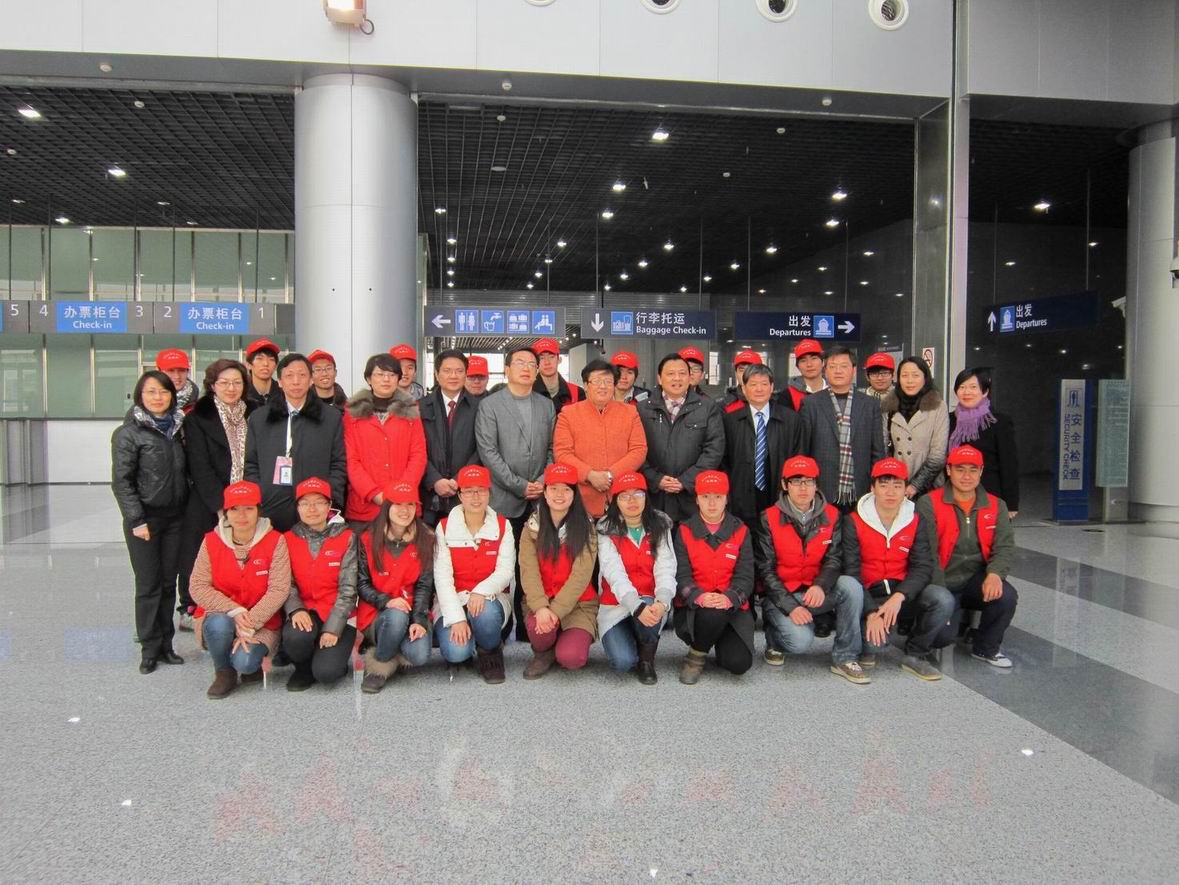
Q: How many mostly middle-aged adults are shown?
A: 12